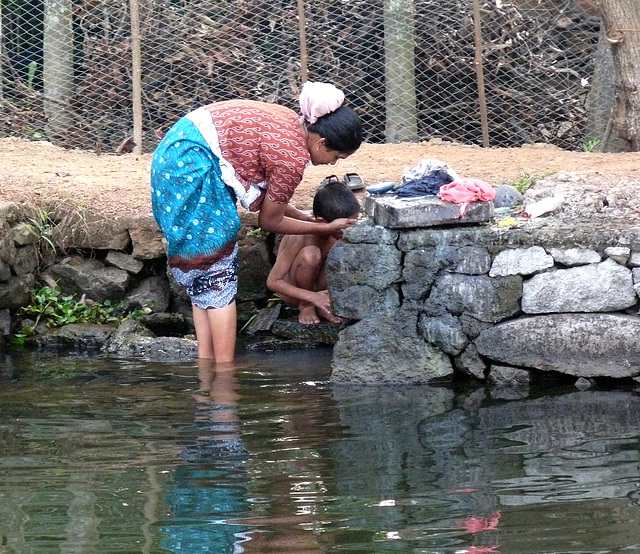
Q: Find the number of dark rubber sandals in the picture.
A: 2